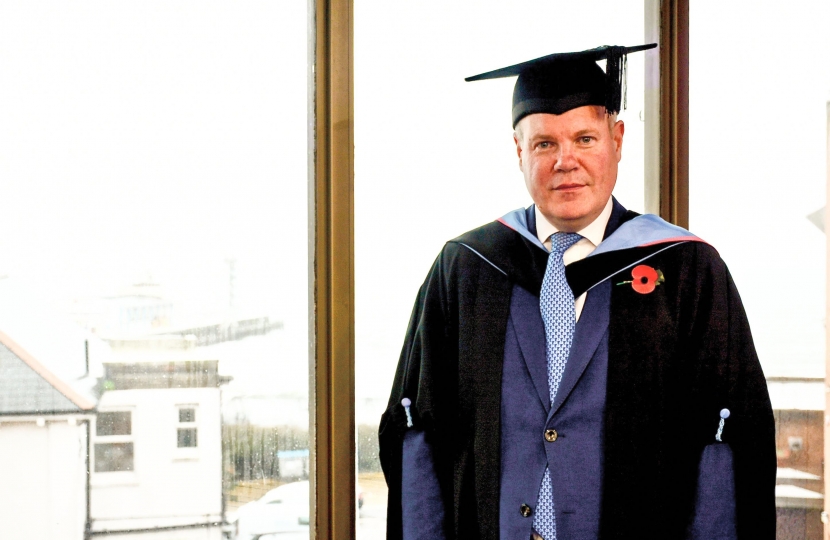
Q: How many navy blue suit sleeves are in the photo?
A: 2